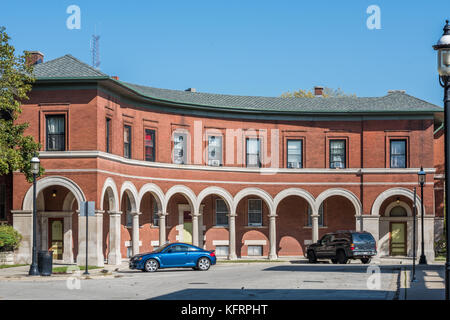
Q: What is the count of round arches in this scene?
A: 10